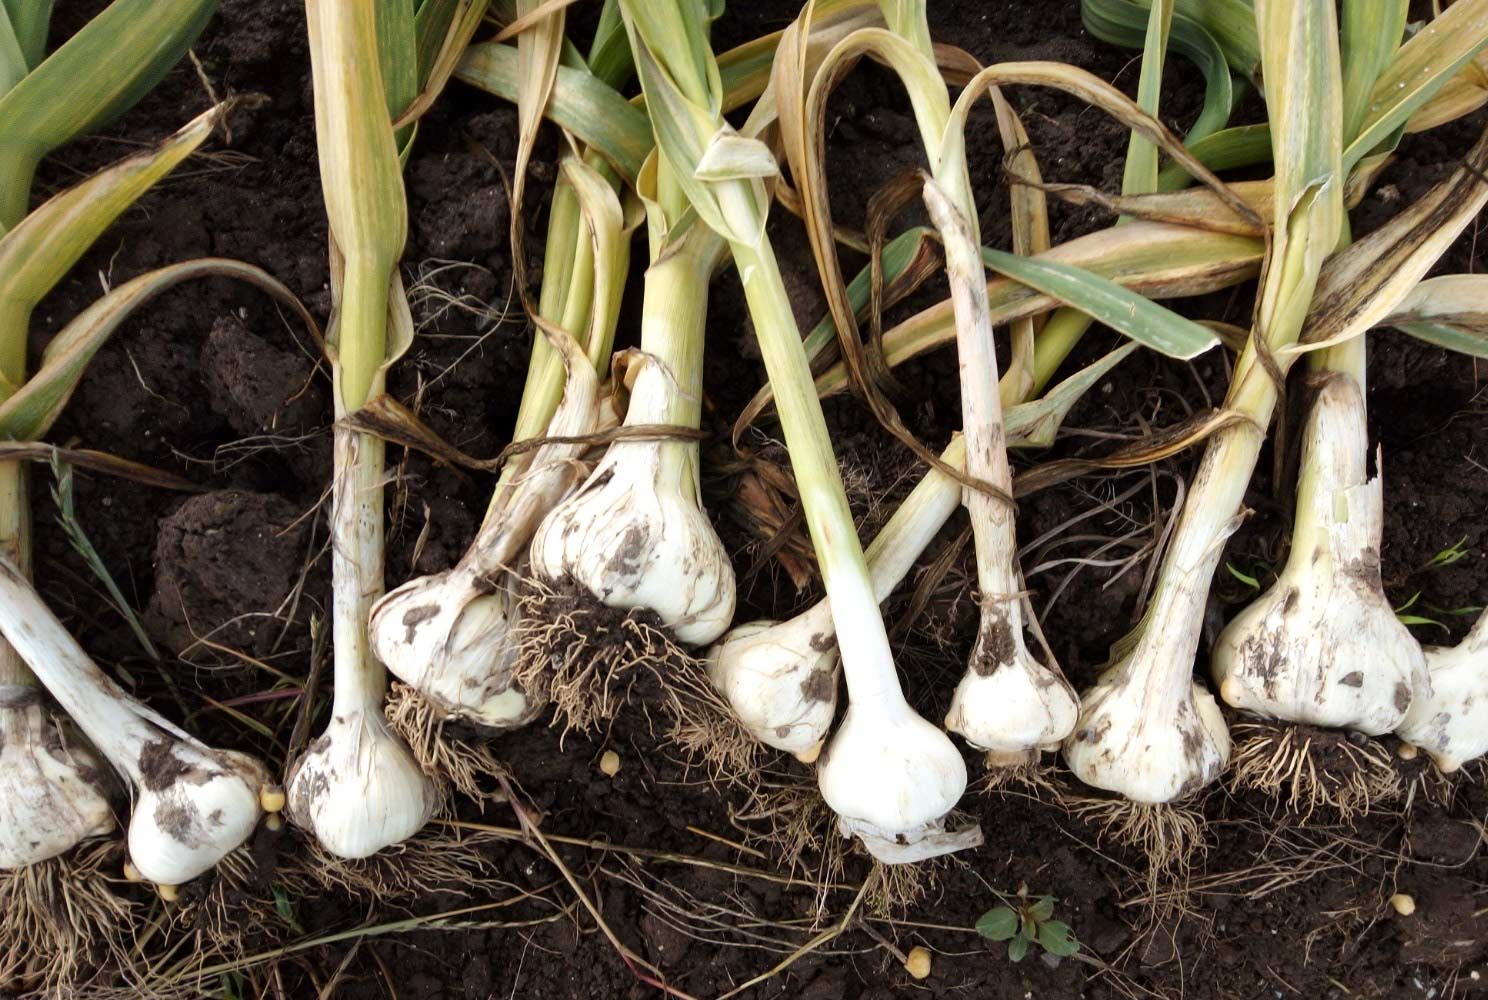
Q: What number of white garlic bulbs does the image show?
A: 11